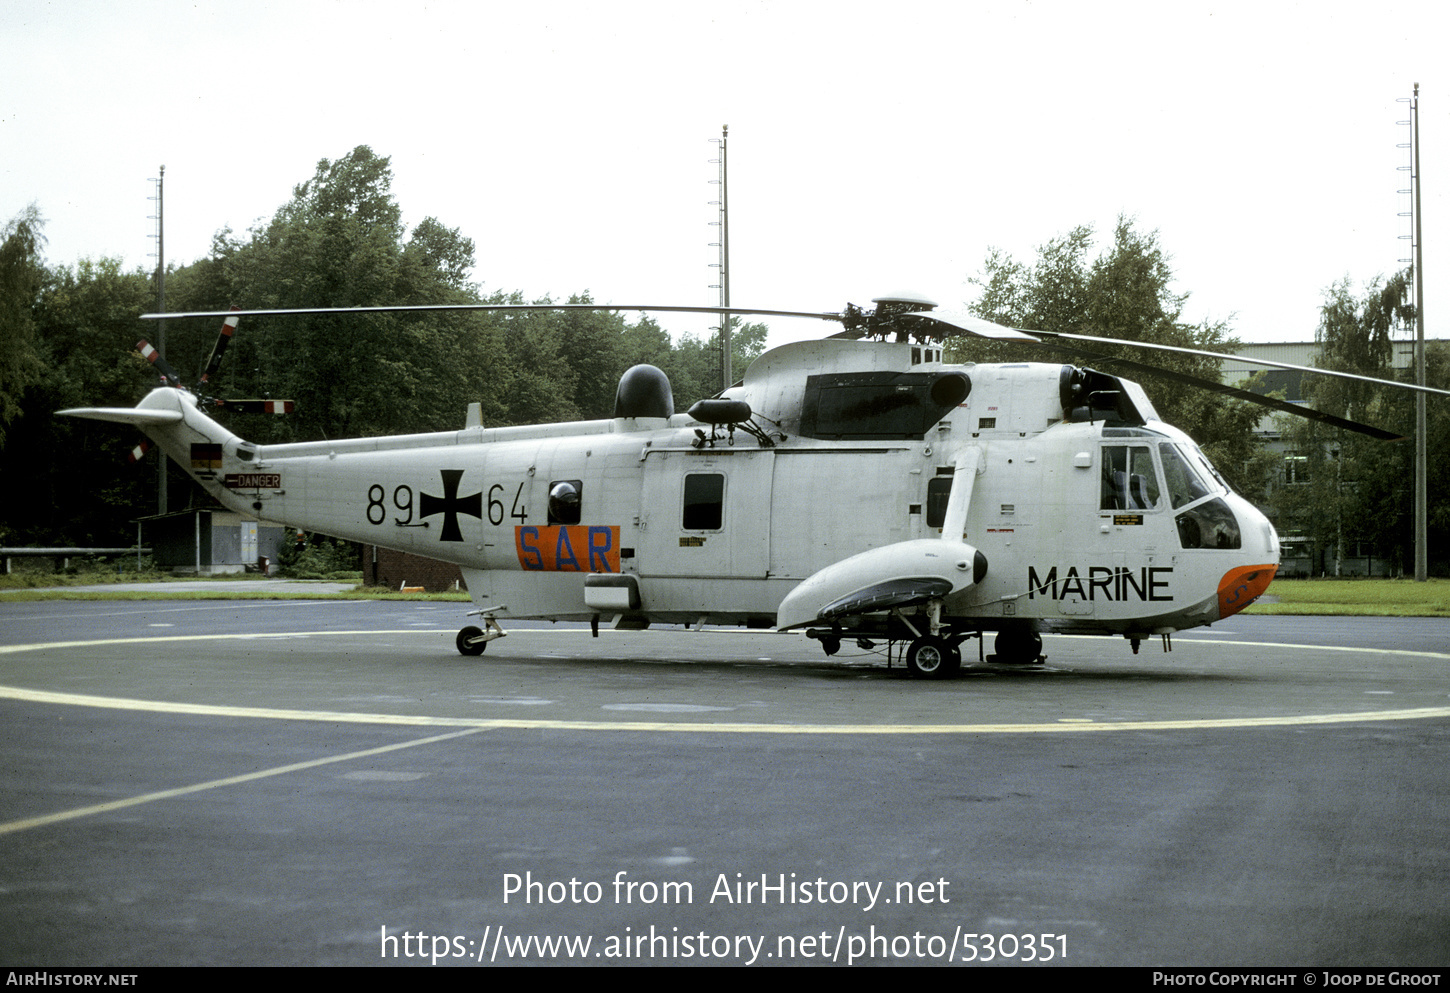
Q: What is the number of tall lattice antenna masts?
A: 3